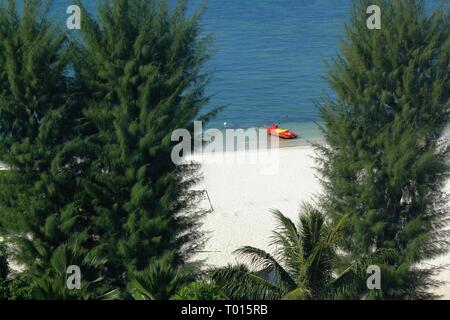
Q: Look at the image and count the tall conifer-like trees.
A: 3